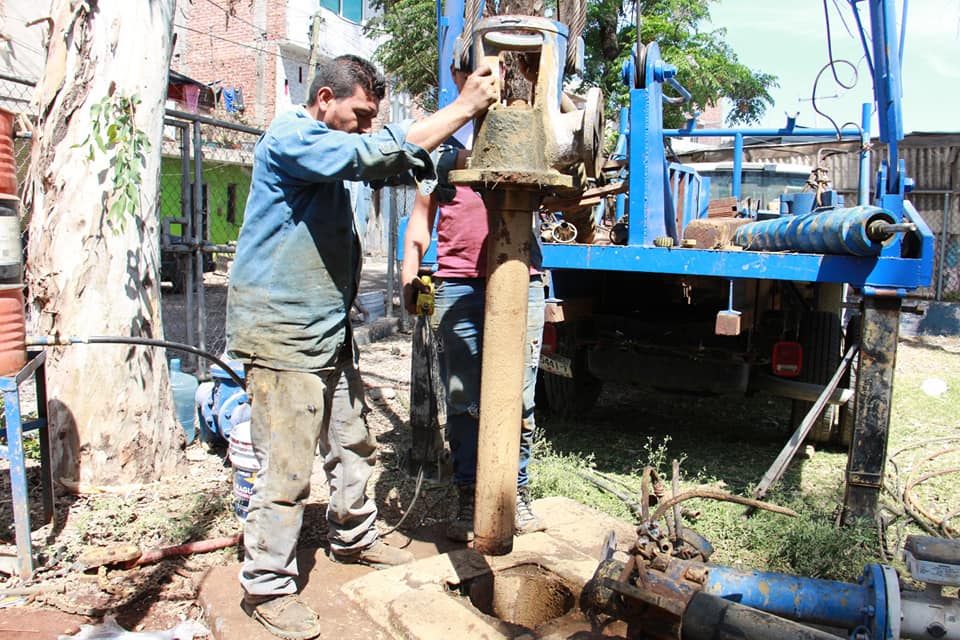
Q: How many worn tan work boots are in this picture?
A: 2